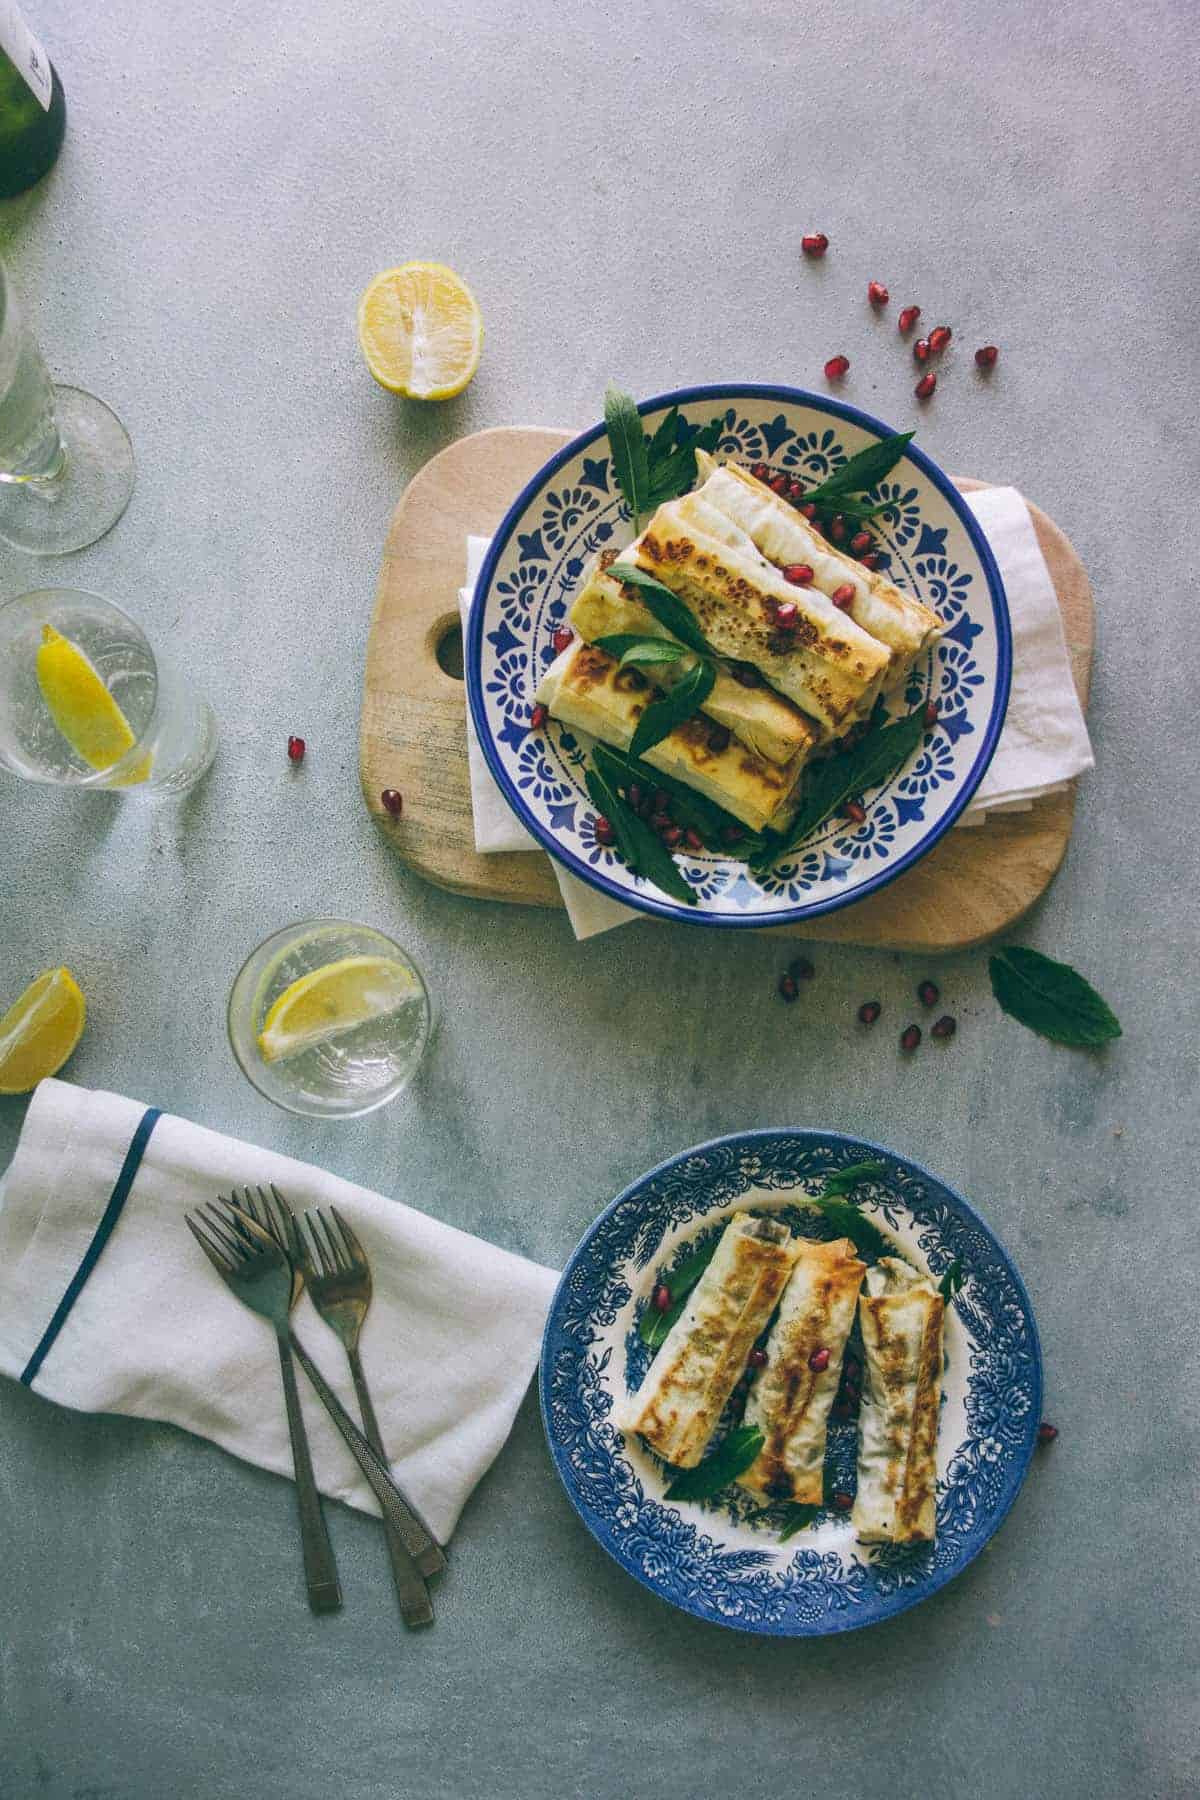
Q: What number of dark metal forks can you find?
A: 3